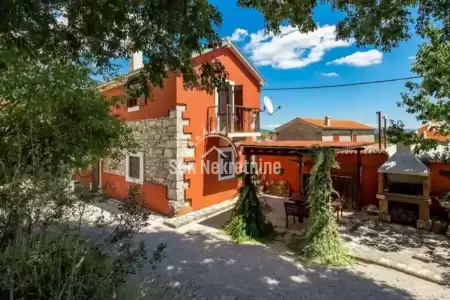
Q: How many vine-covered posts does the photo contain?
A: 2